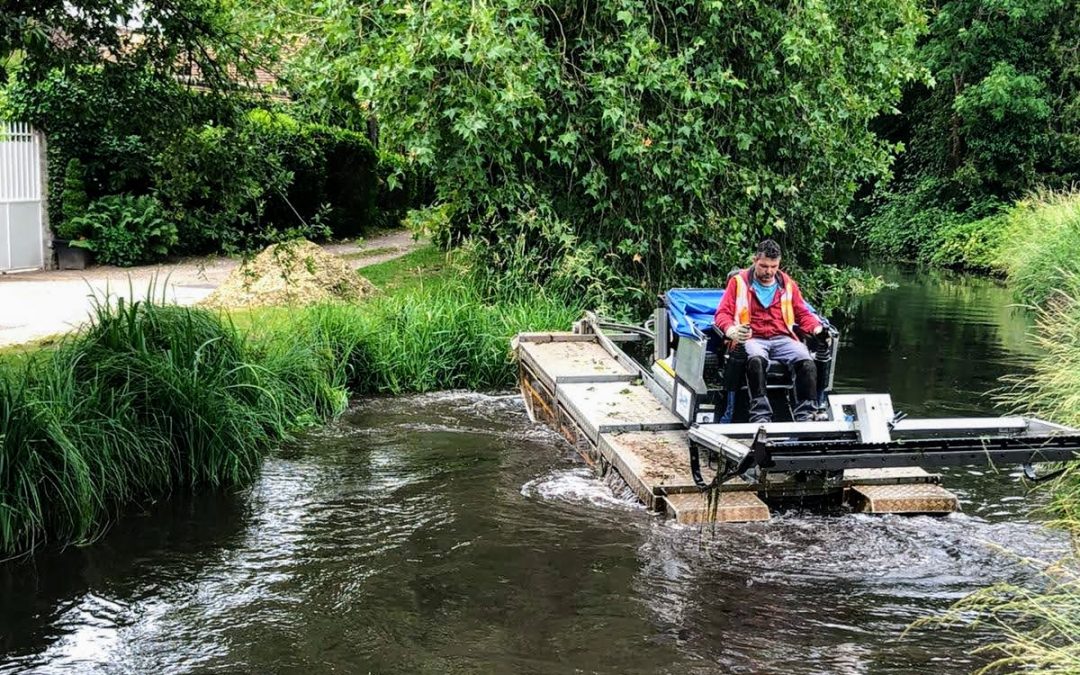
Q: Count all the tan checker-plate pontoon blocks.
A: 2